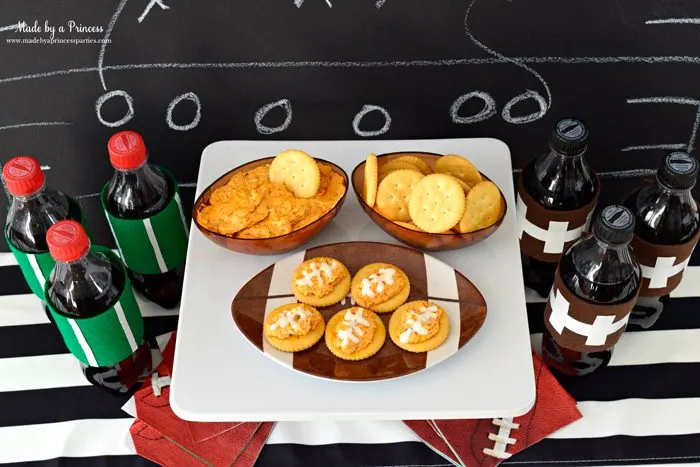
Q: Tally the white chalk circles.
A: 6